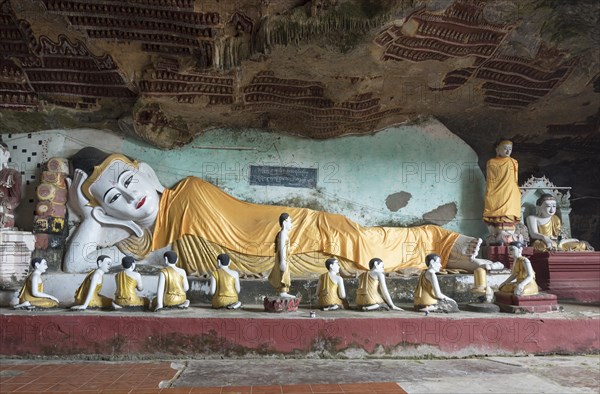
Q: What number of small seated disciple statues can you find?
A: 9